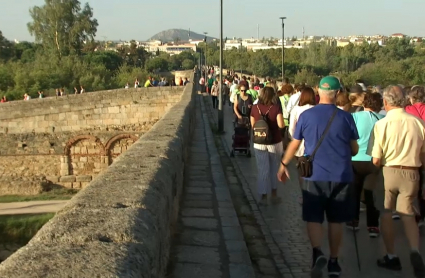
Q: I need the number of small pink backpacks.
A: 0